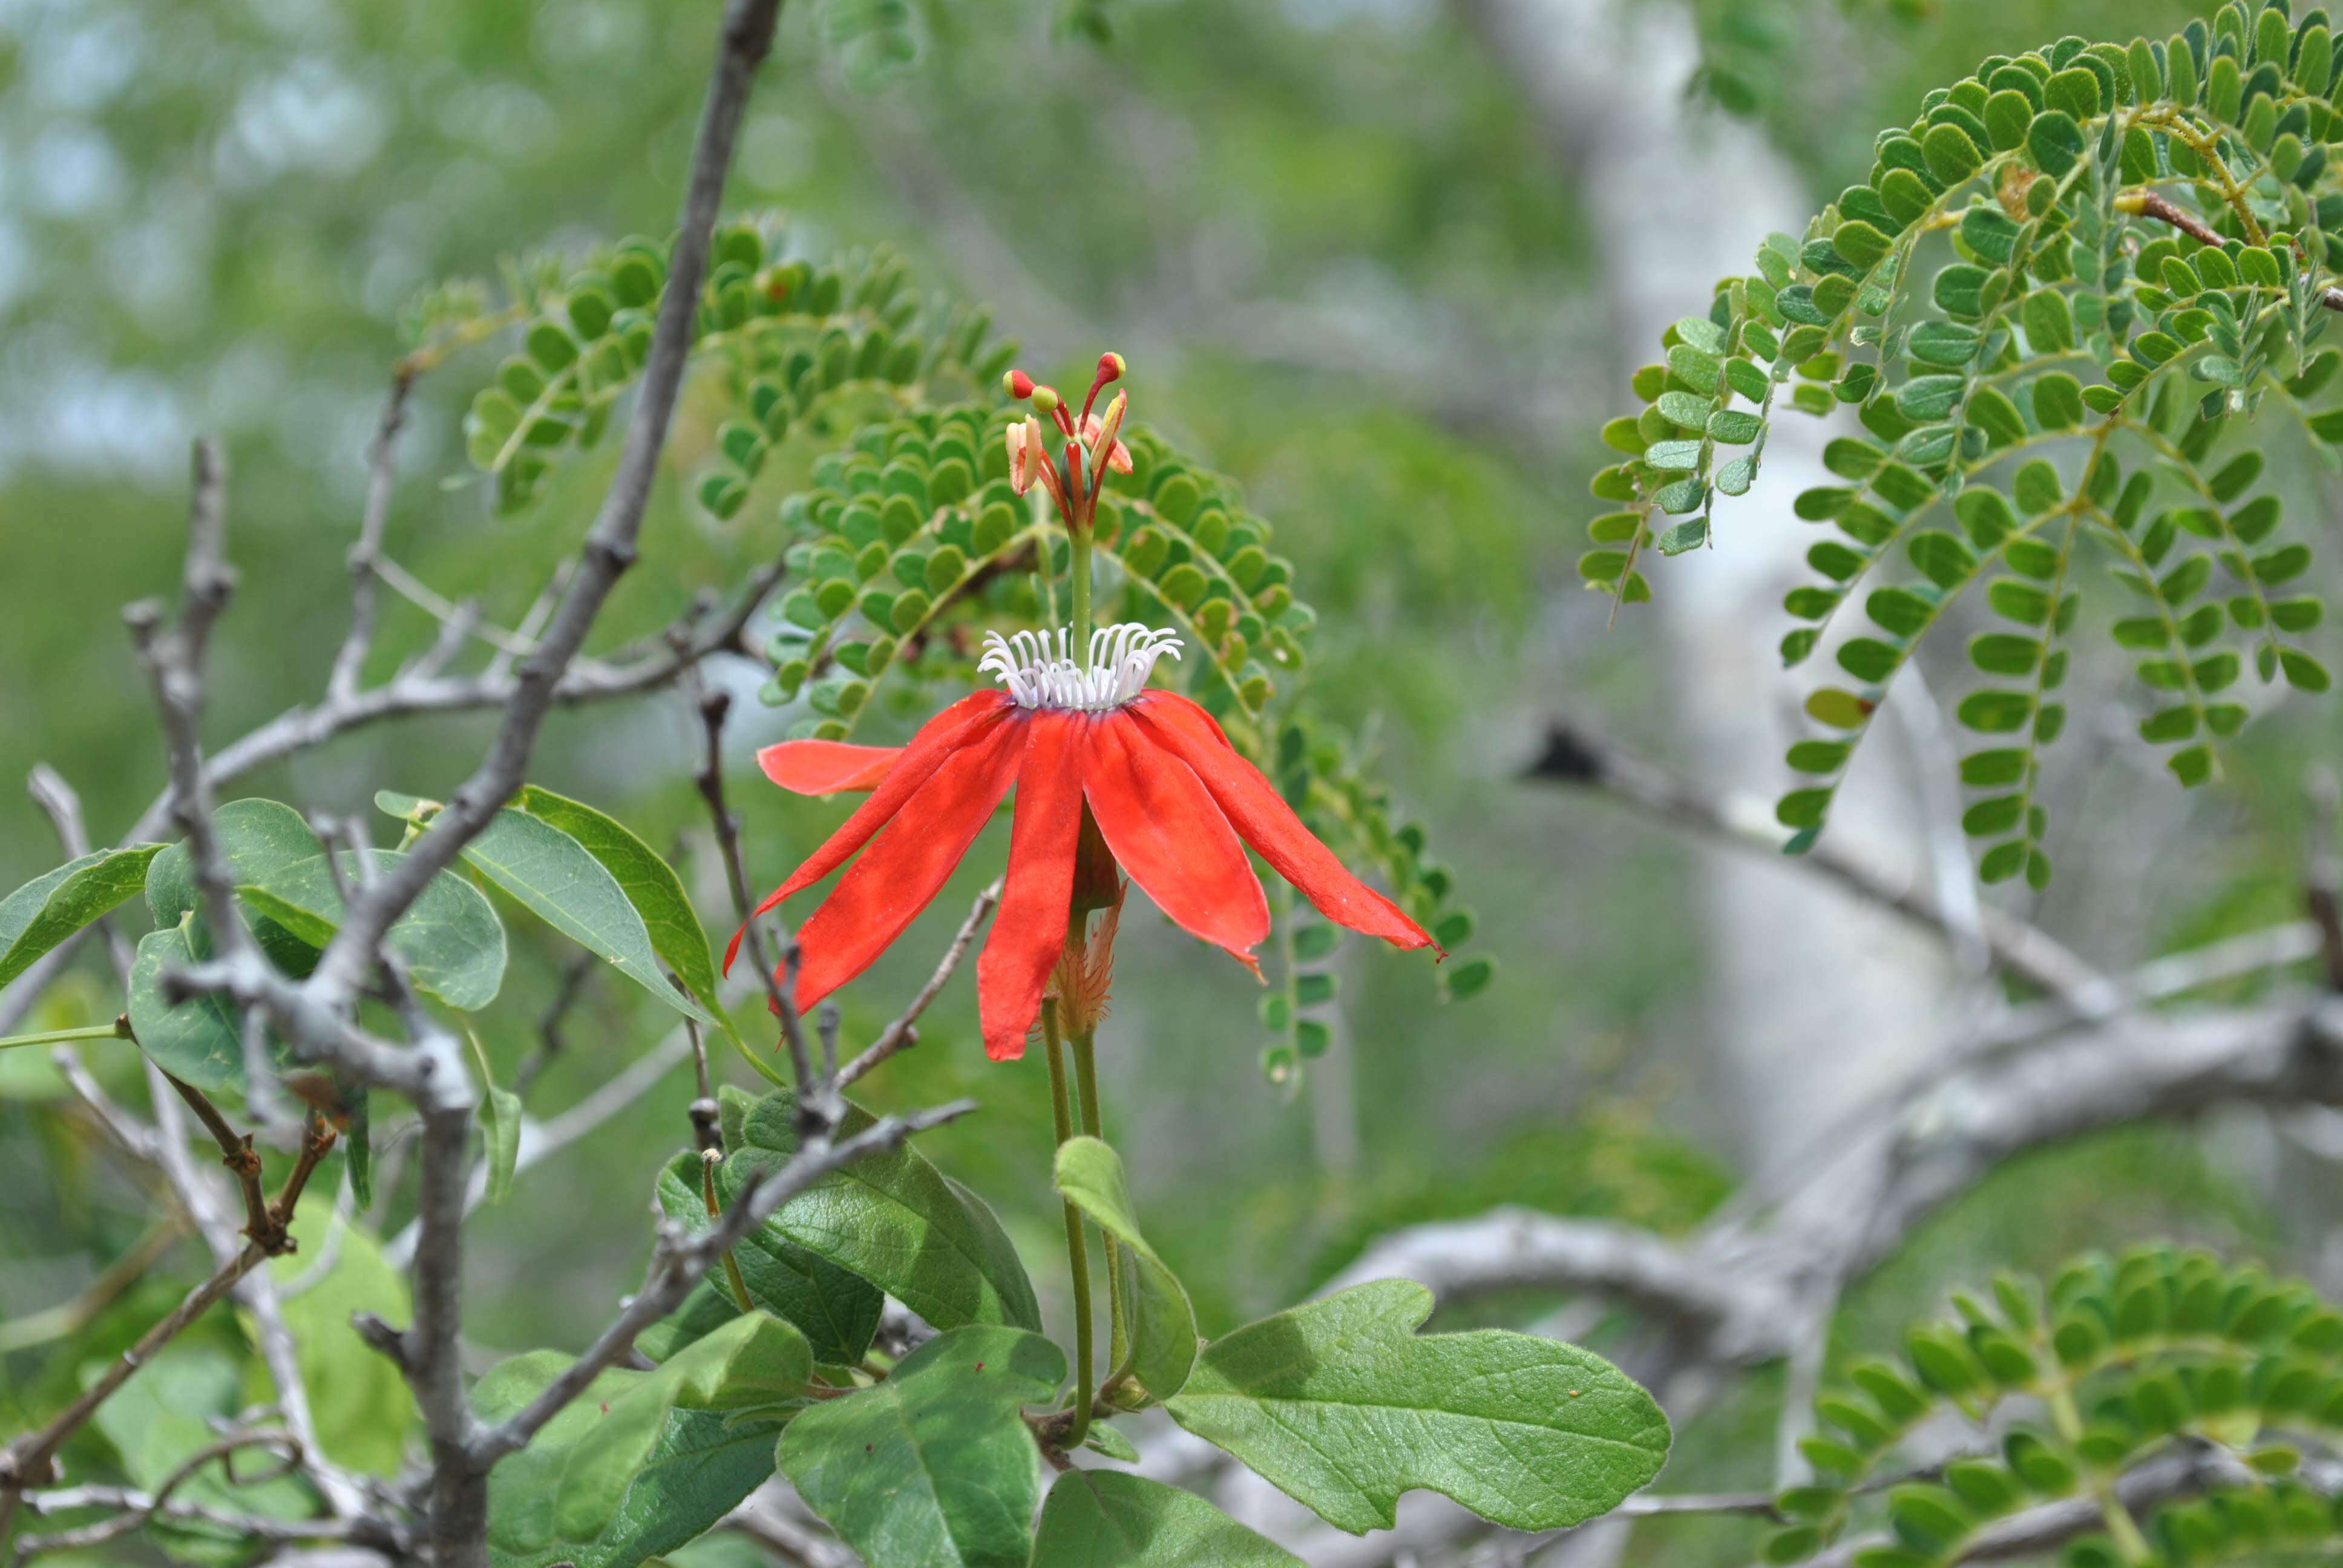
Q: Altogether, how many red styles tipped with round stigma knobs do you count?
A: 3